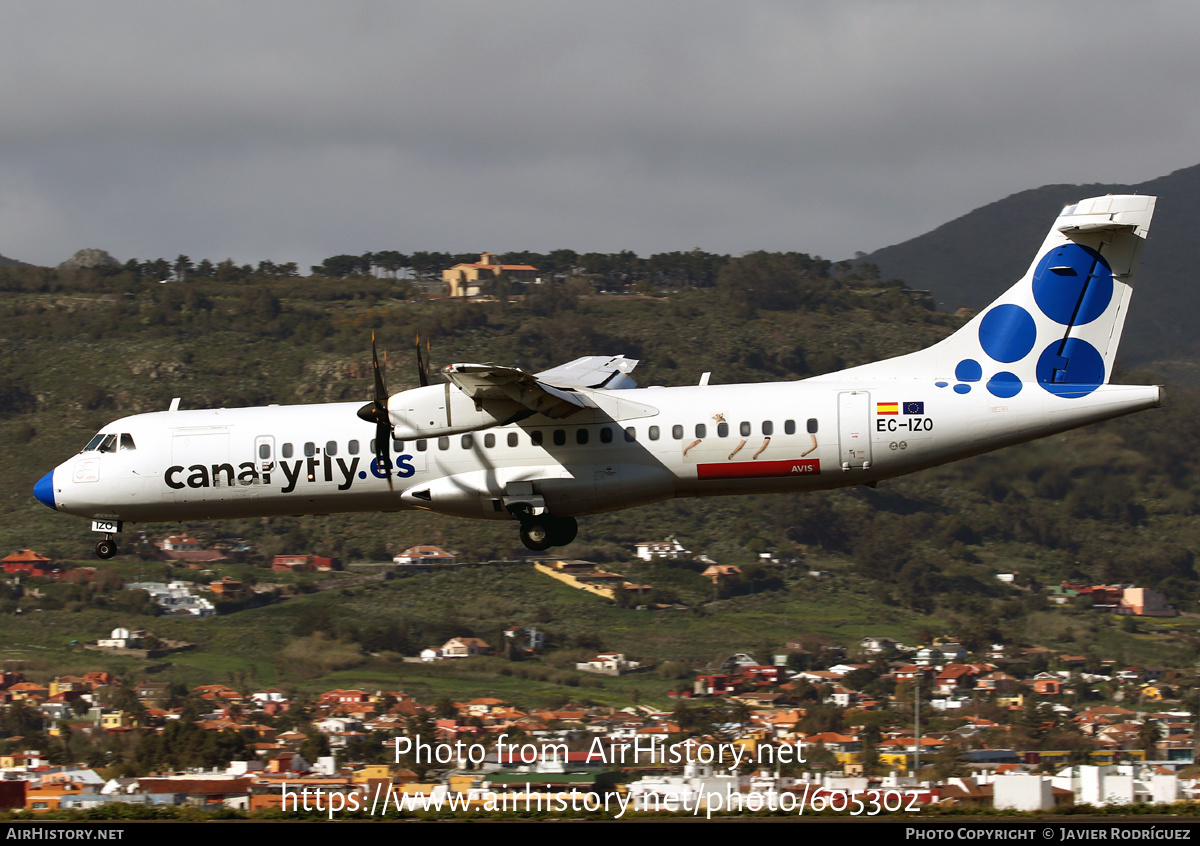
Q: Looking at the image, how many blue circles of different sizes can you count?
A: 7